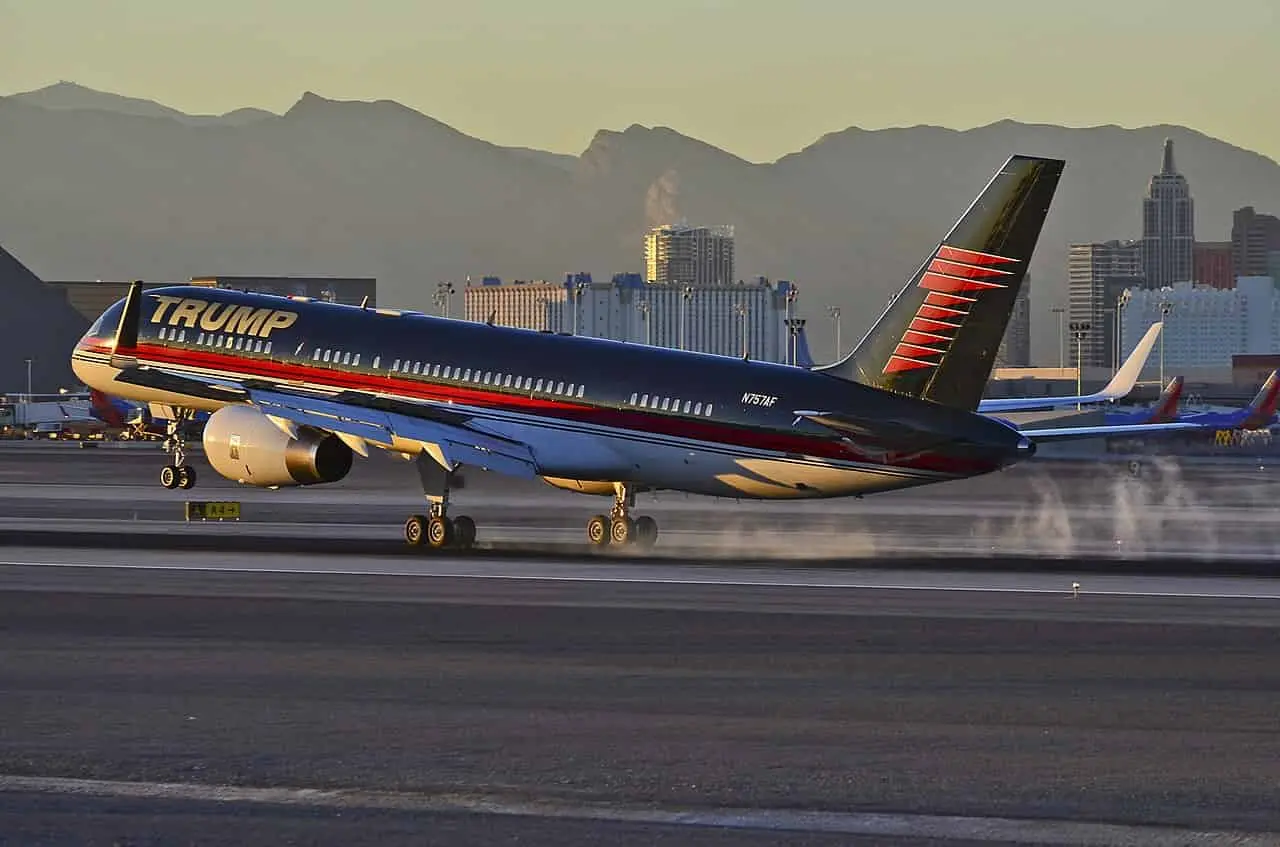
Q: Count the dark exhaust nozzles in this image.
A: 1